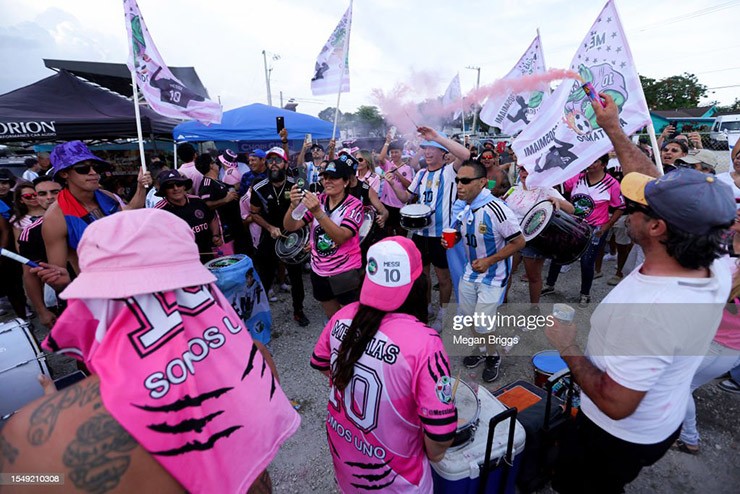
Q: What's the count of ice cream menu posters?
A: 0